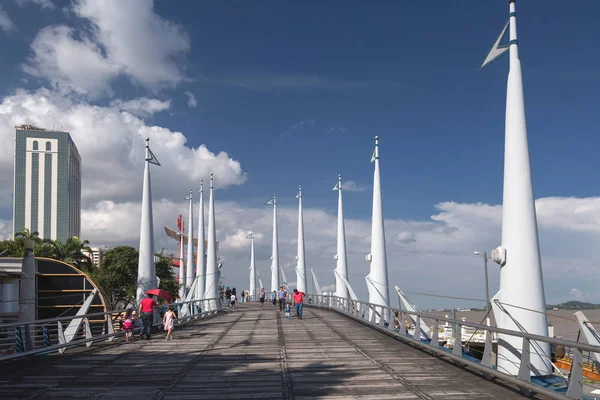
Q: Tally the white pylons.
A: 11